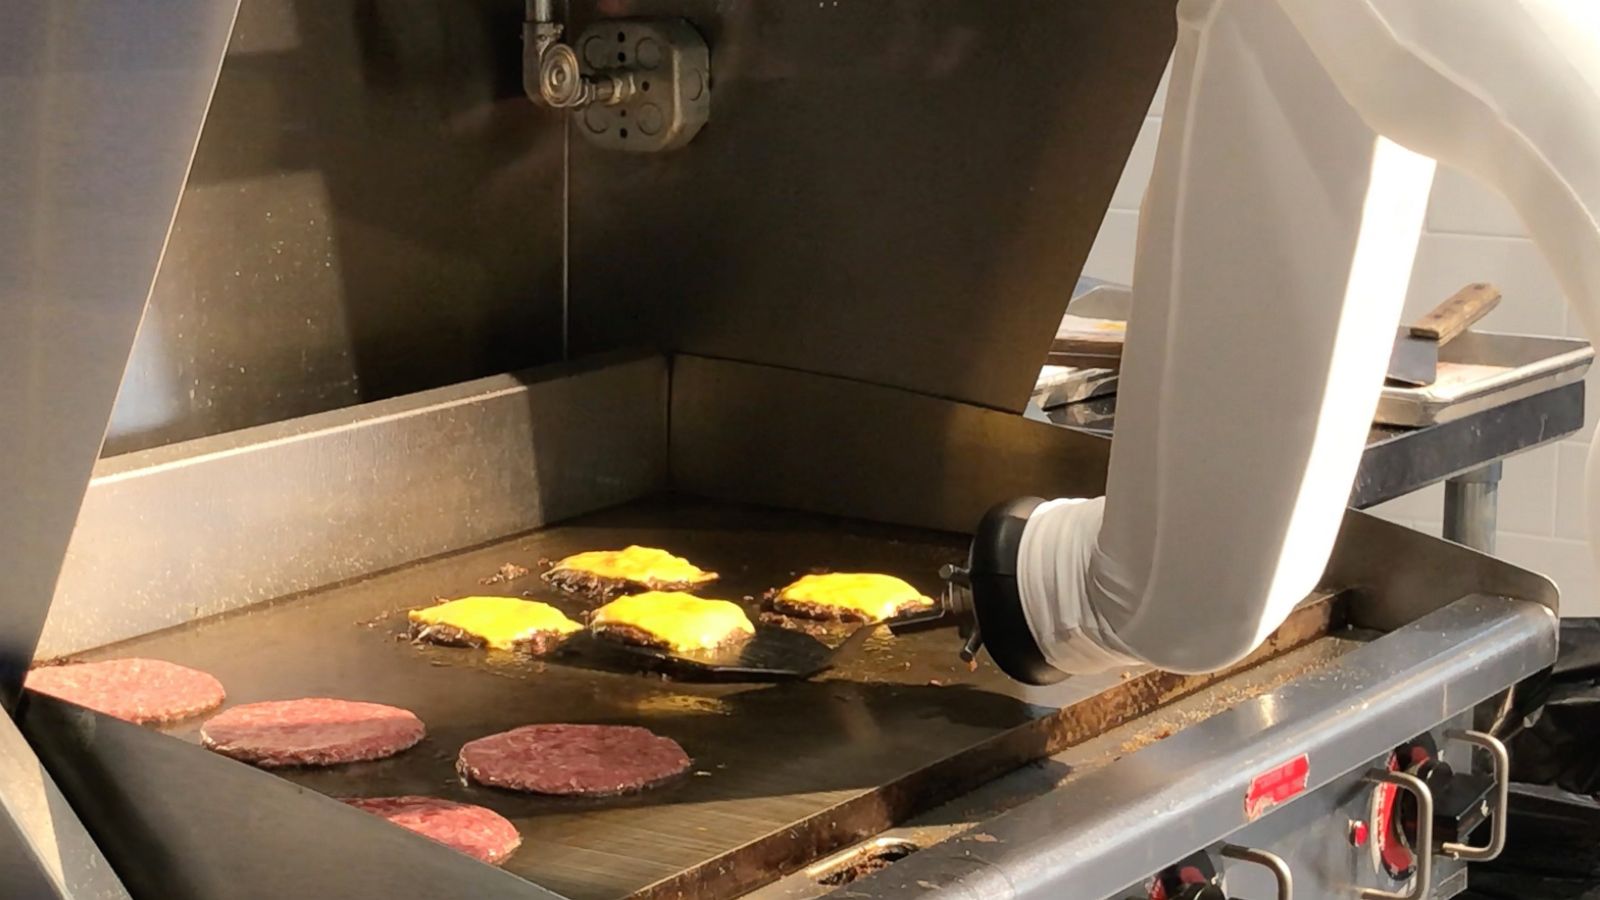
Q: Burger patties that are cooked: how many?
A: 4